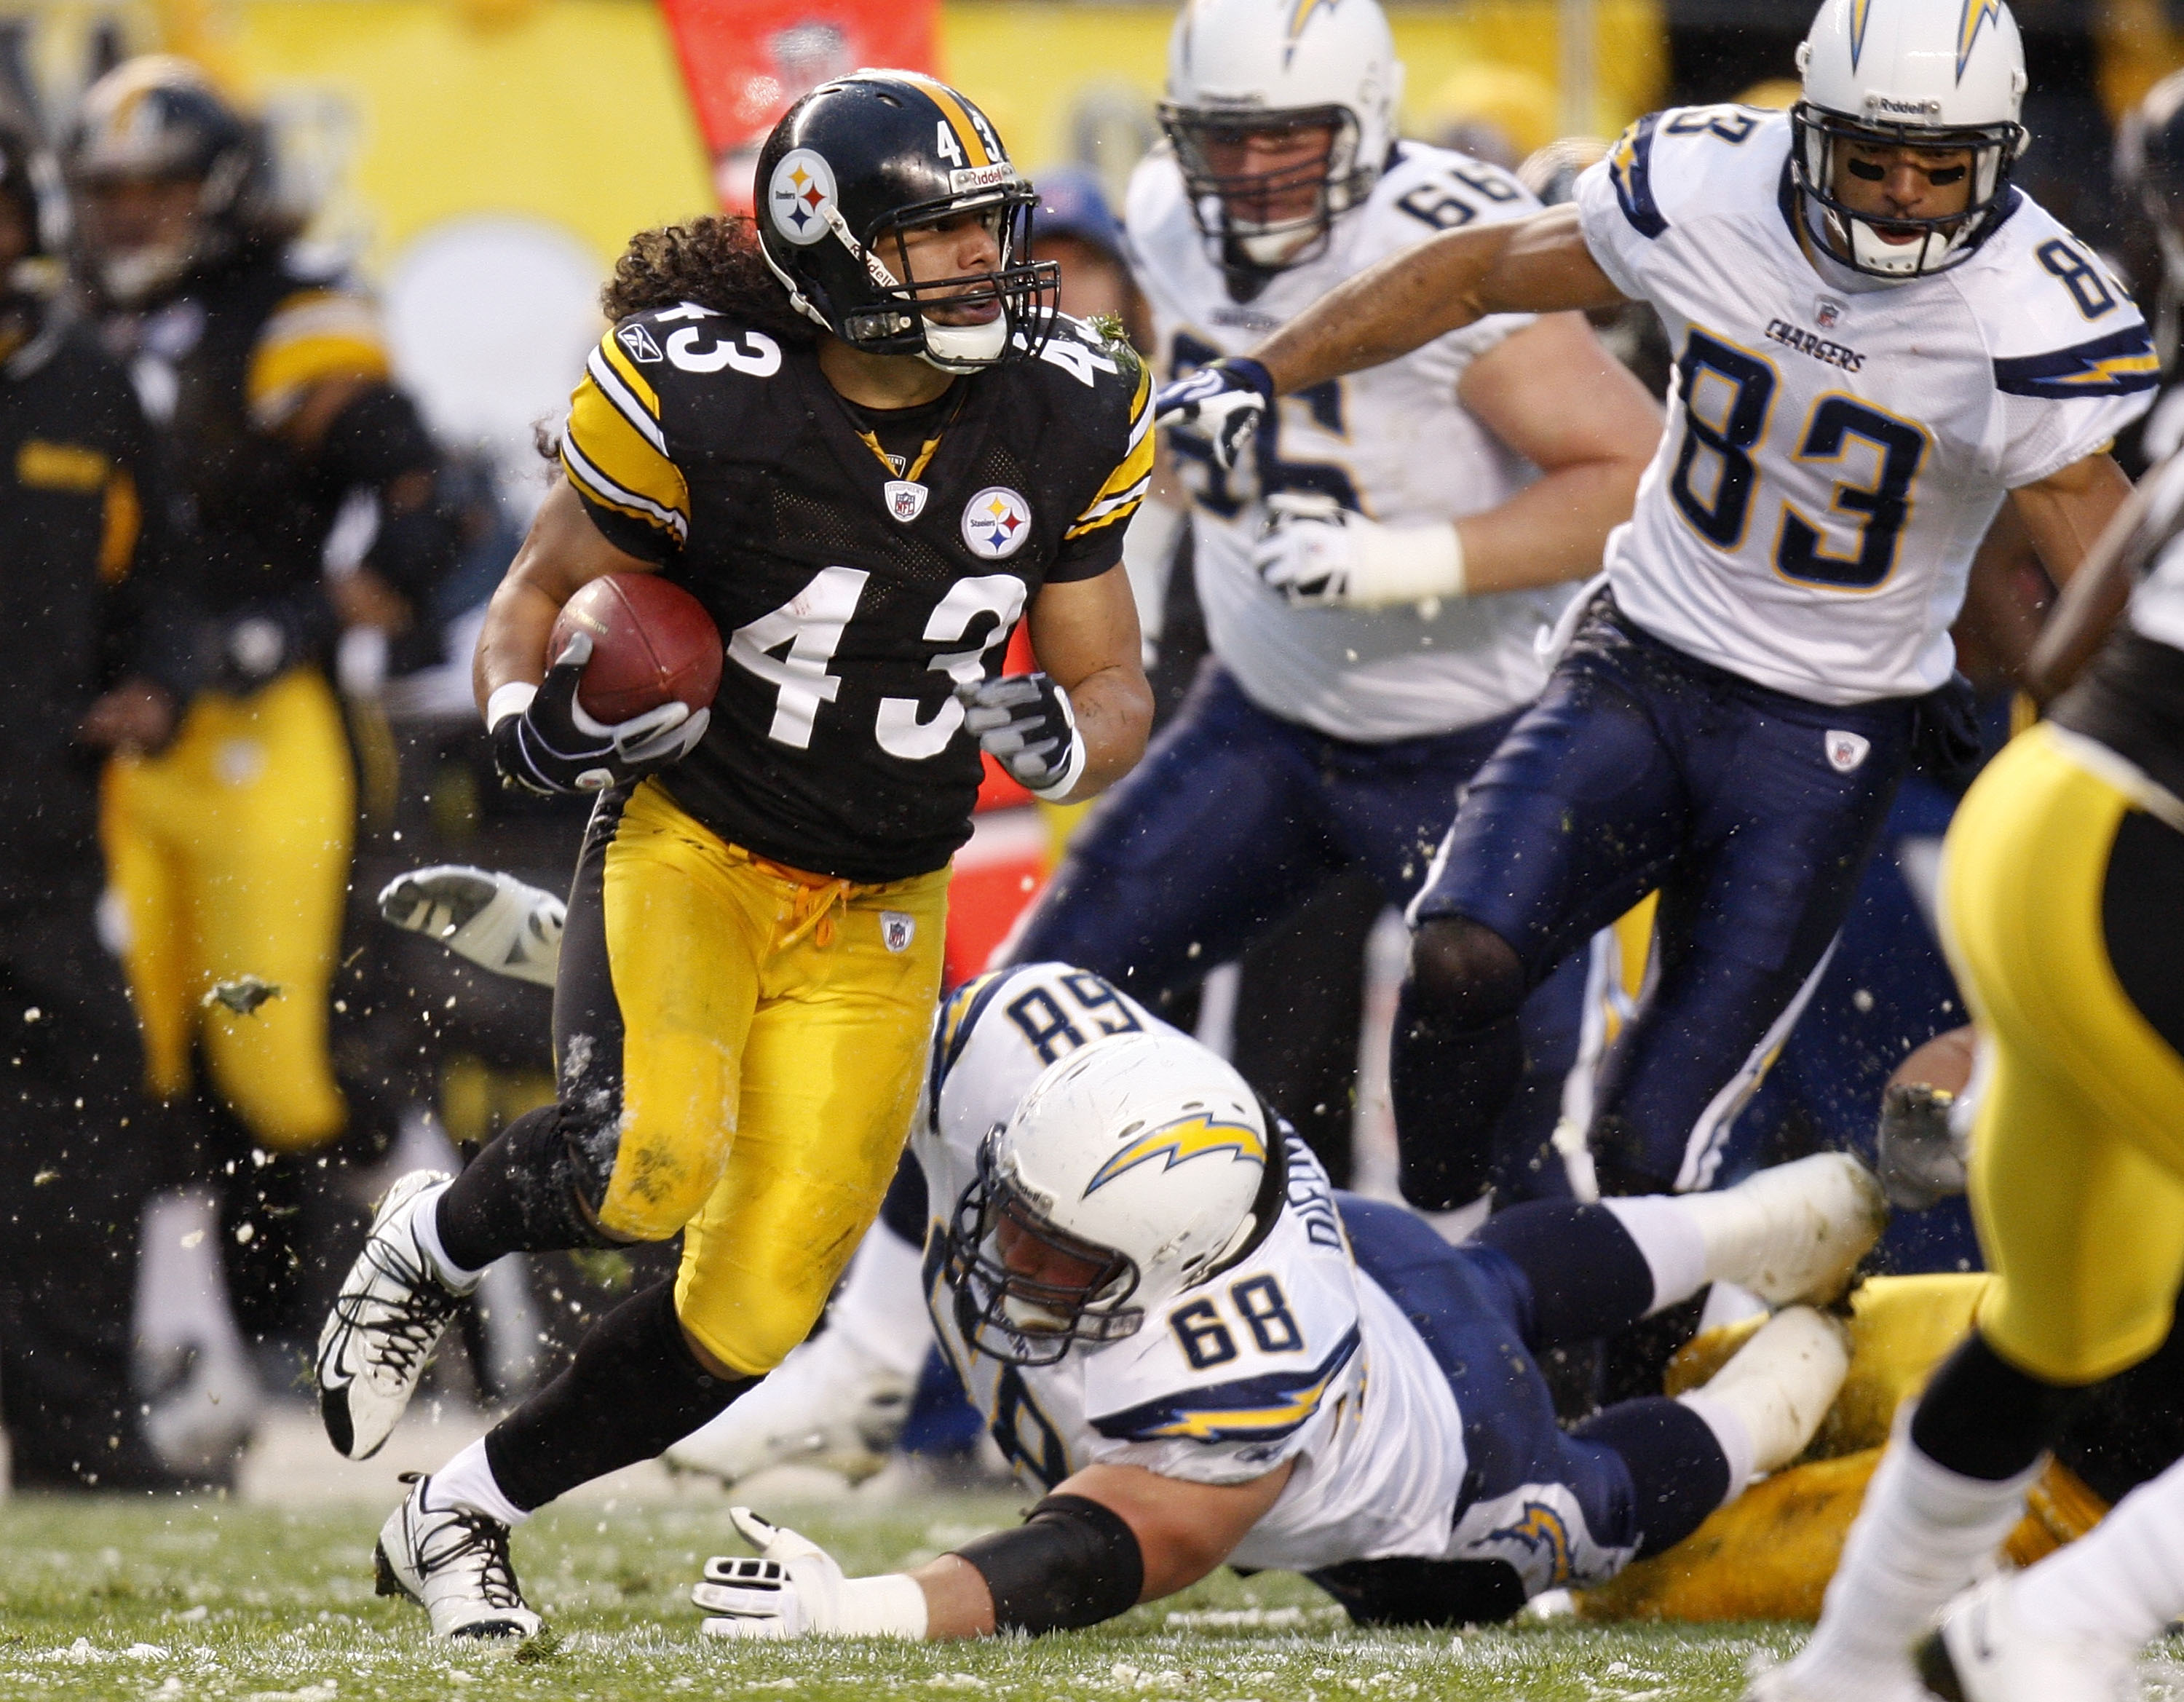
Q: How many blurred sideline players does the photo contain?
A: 2